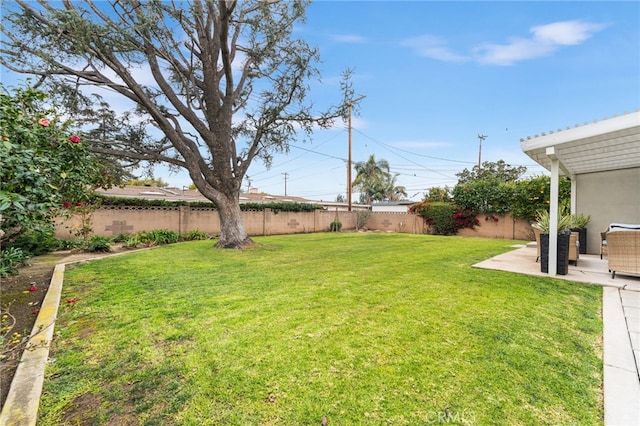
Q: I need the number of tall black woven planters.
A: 2